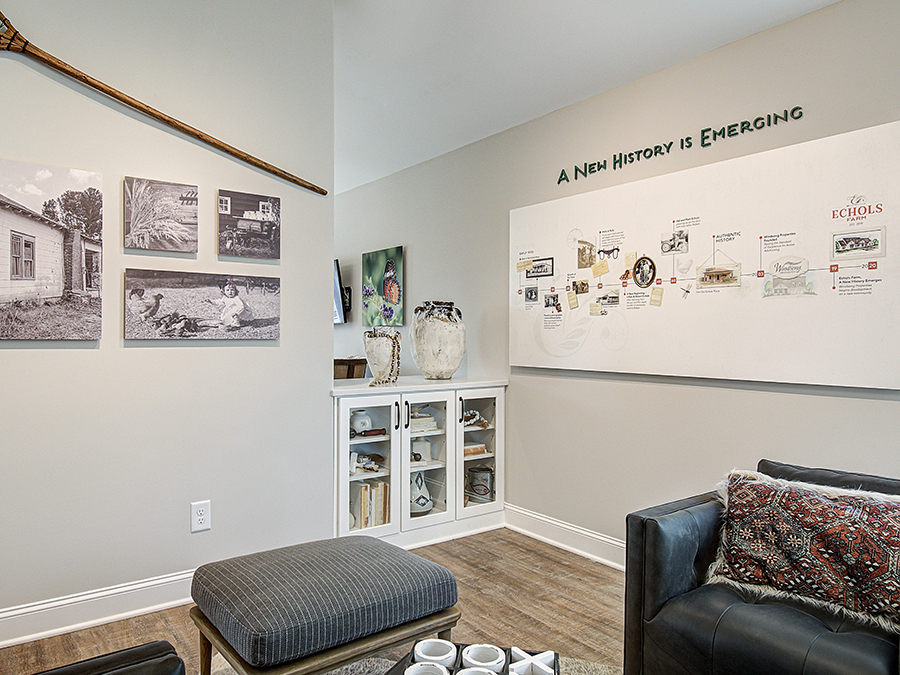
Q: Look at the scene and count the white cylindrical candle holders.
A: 4